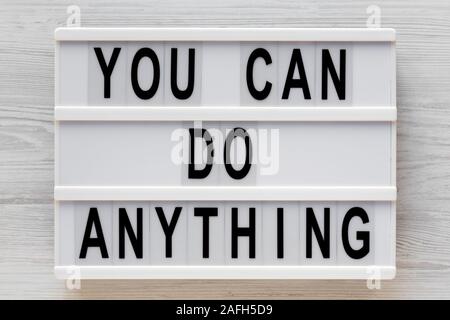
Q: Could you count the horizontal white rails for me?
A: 4